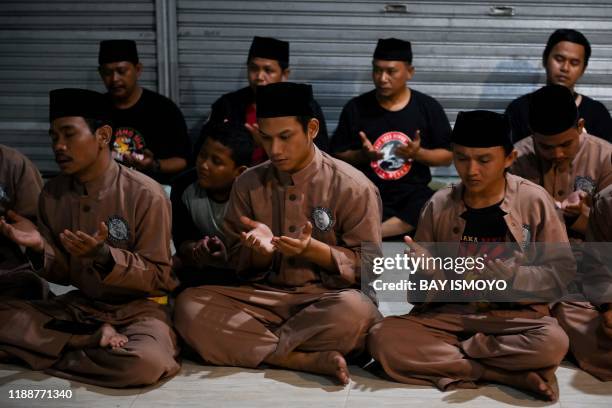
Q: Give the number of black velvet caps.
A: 7